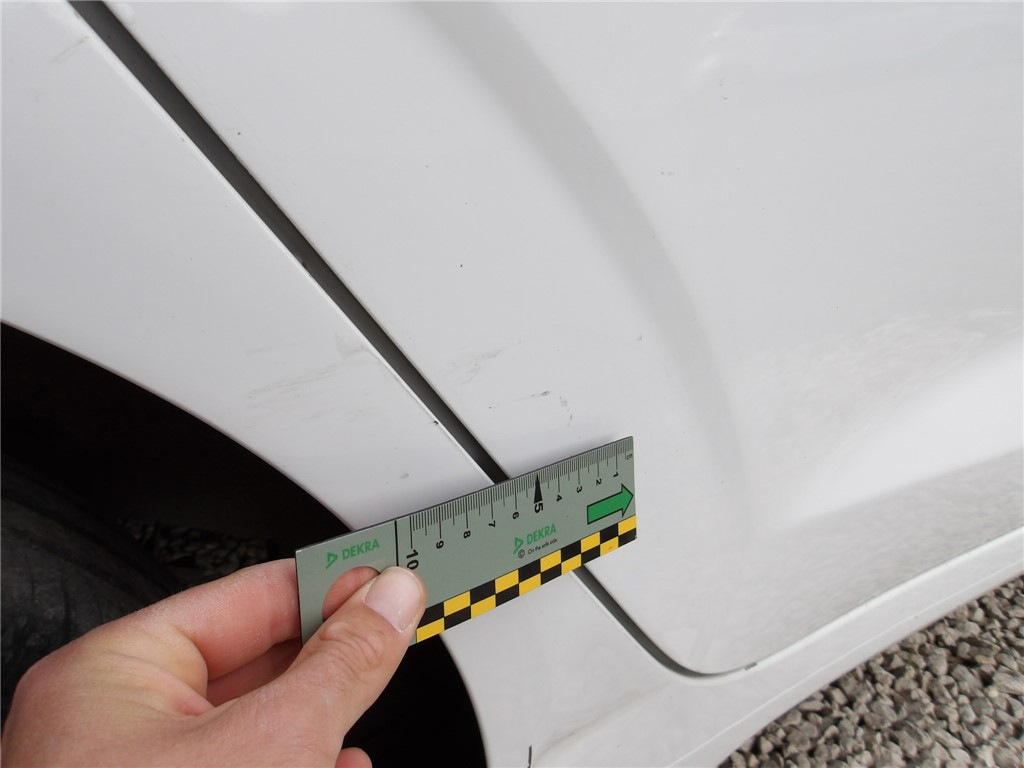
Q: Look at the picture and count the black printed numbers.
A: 10